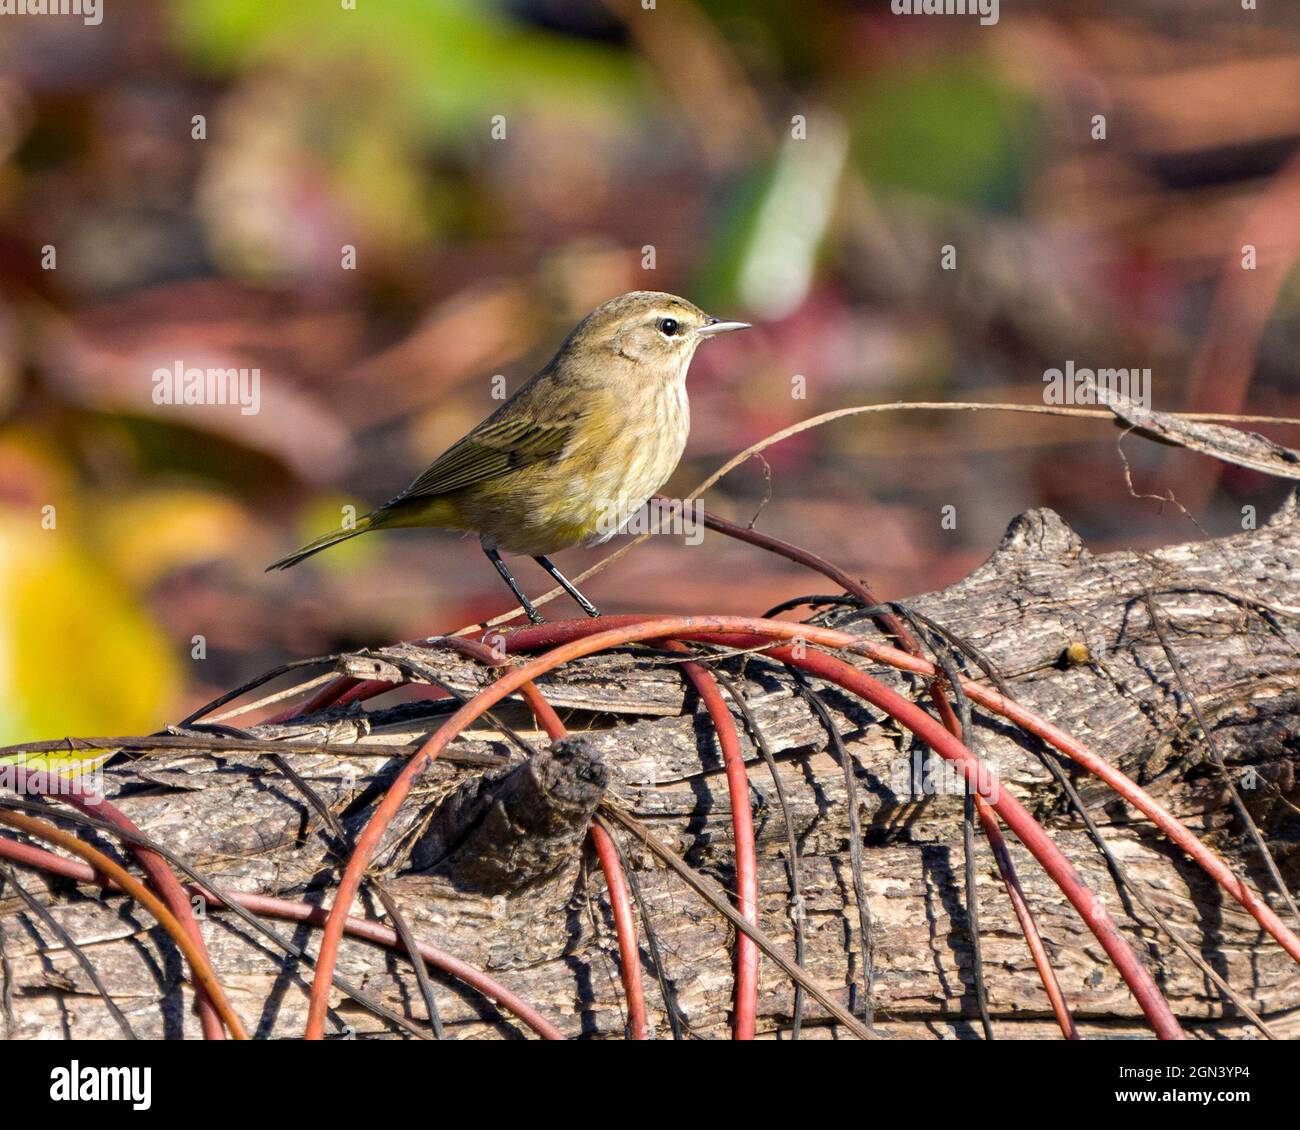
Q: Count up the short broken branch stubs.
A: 2